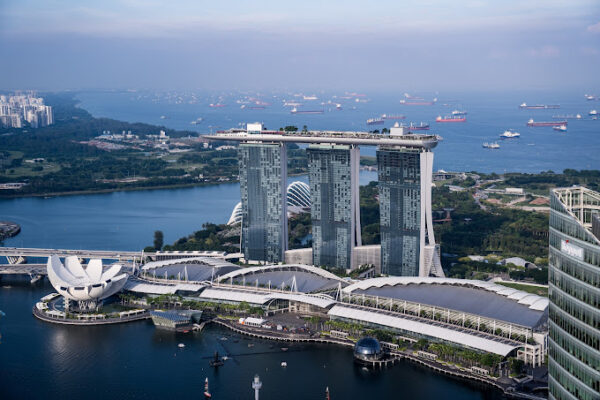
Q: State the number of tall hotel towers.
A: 3